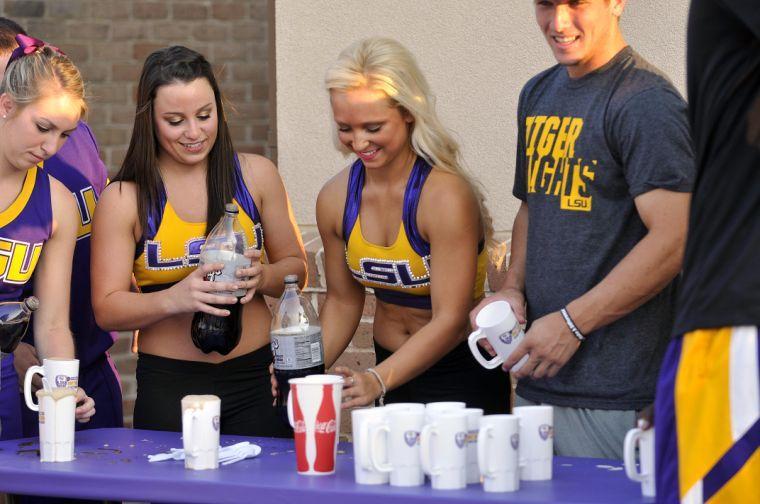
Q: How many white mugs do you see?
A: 13